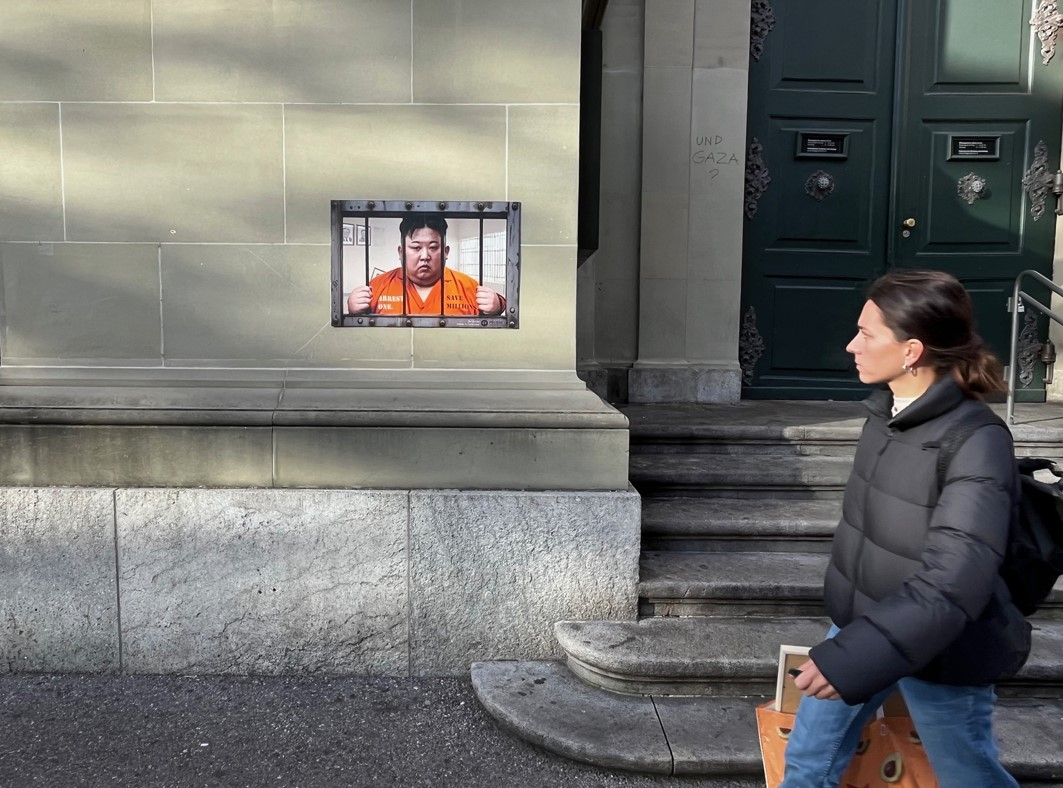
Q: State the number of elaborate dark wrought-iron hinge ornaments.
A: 6